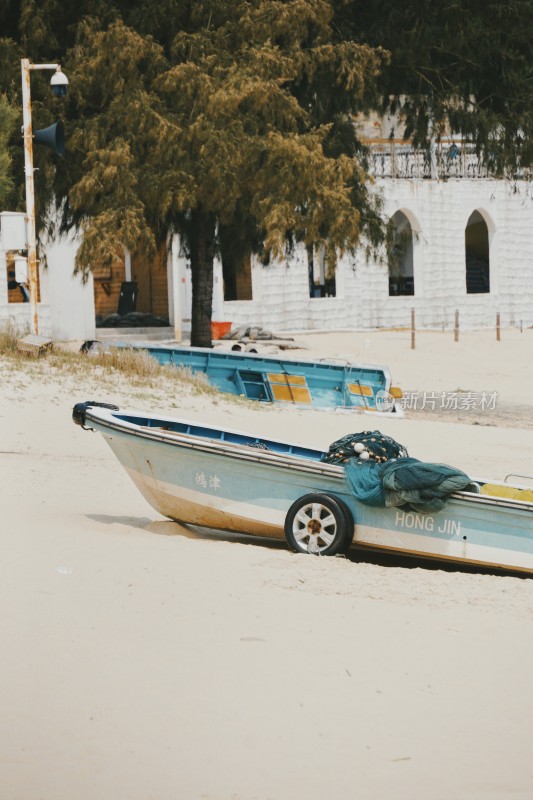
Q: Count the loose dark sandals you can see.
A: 0